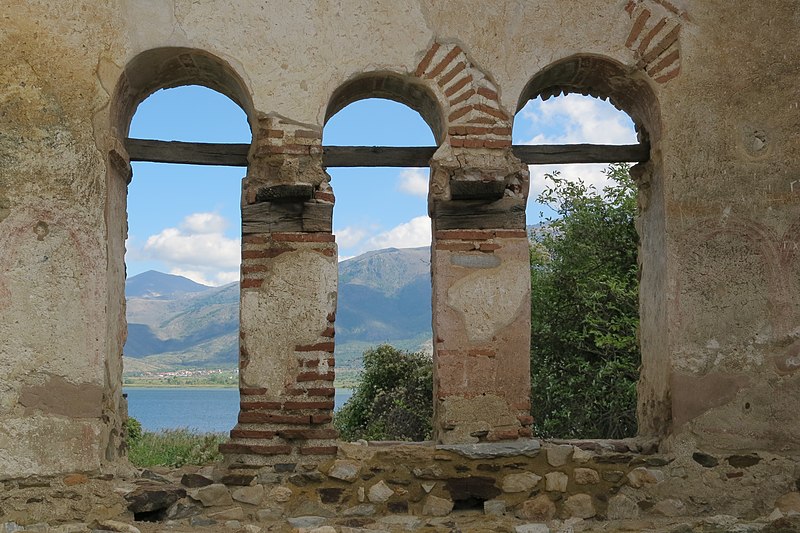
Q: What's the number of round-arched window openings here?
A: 3